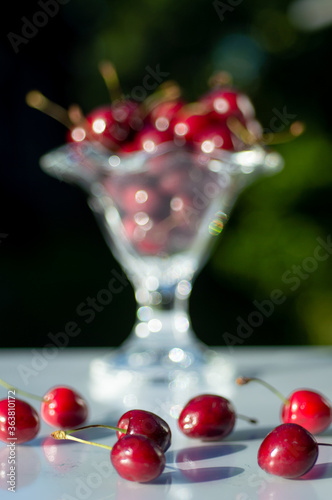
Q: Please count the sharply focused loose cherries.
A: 7